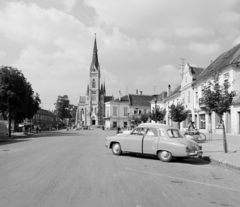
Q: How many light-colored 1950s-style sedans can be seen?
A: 1